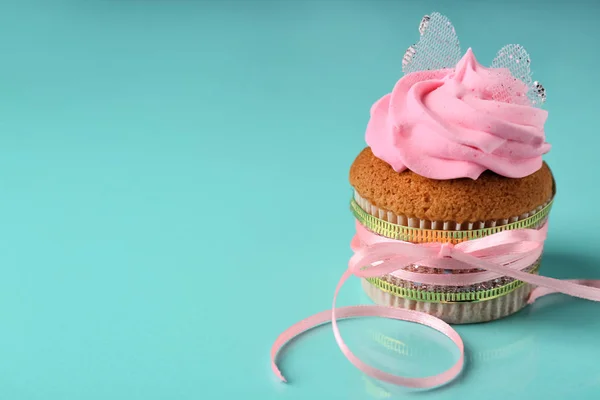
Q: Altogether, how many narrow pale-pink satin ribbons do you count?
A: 1